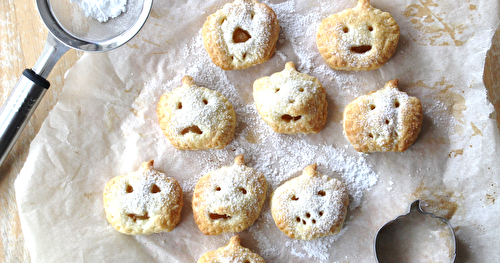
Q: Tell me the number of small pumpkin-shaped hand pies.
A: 9